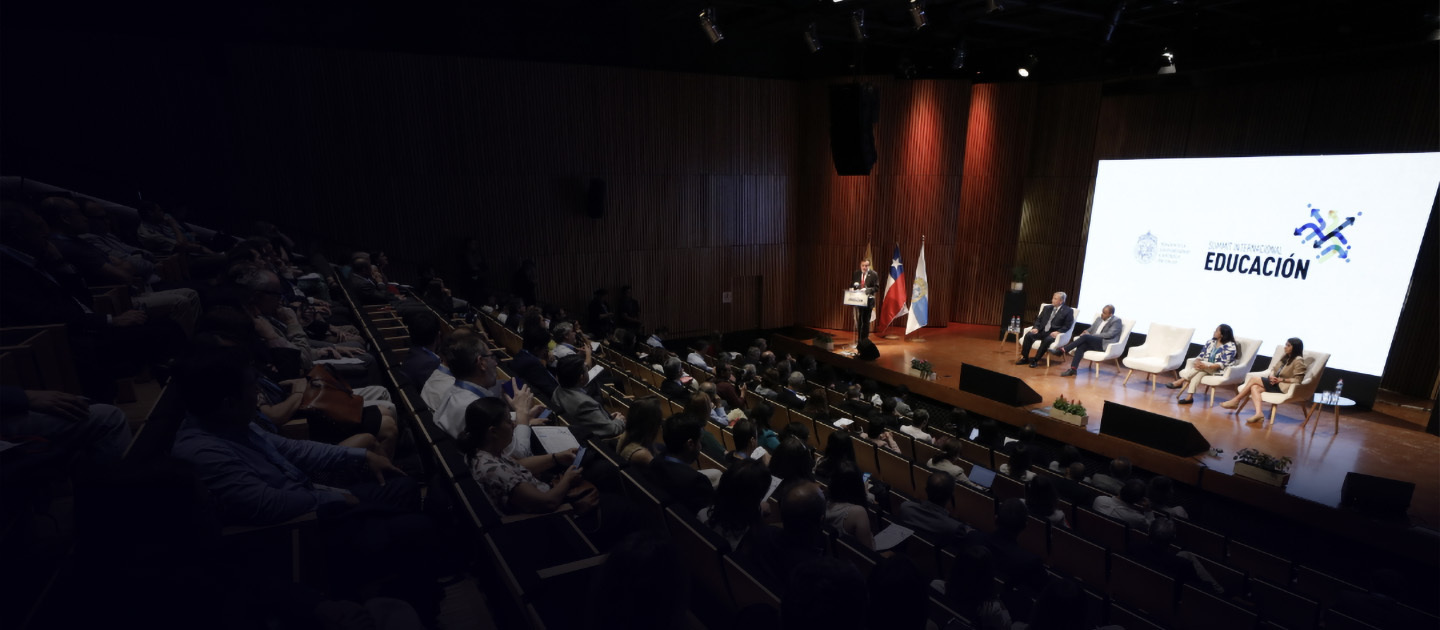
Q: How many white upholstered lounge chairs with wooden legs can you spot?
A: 5